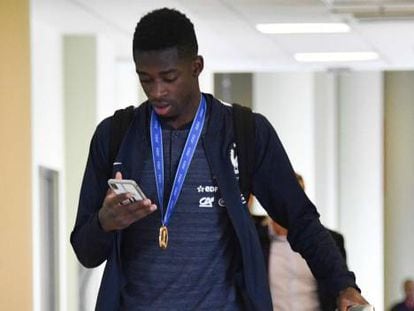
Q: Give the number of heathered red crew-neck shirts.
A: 0